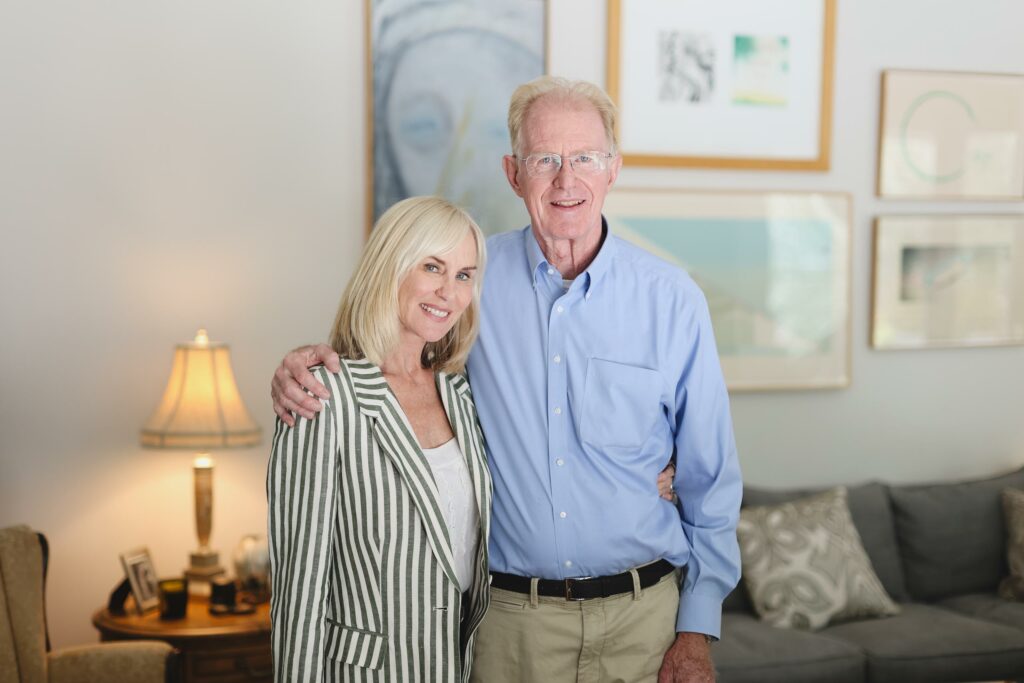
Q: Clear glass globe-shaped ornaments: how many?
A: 1